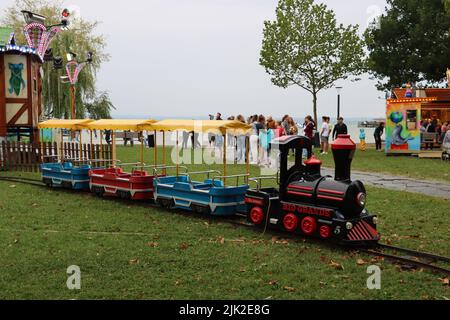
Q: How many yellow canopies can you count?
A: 3